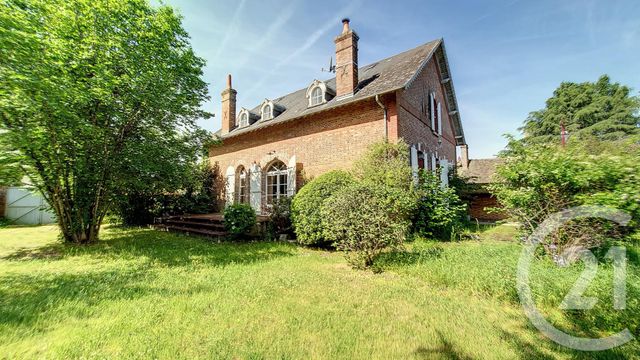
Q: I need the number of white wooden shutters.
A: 9